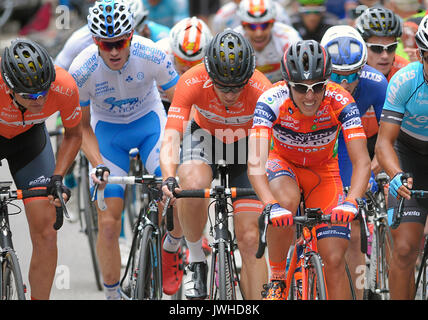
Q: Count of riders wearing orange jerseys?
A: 4